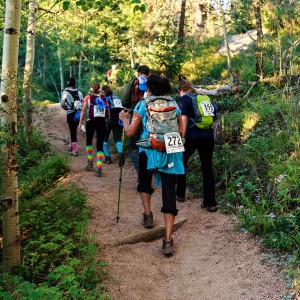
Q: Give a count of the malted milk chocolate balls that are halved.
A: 0